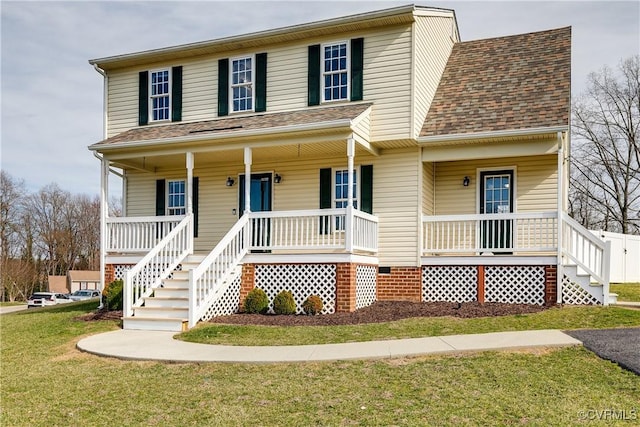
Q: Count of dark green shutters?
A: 10